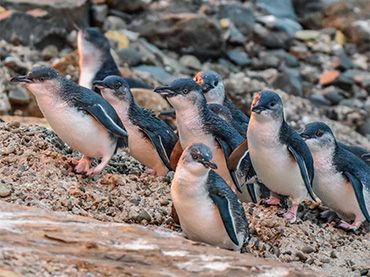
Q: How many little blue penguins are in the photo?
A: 8